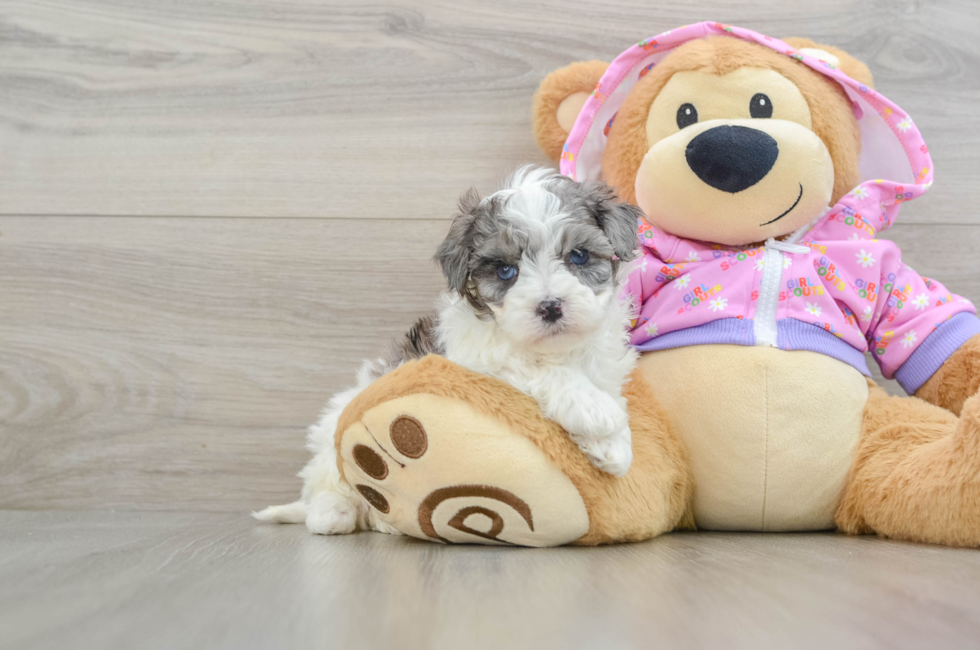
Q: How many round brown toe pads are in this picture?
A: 3